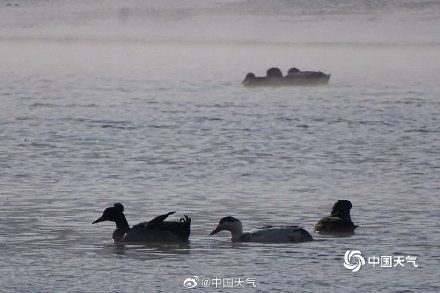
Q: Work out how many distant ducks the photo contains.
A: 3